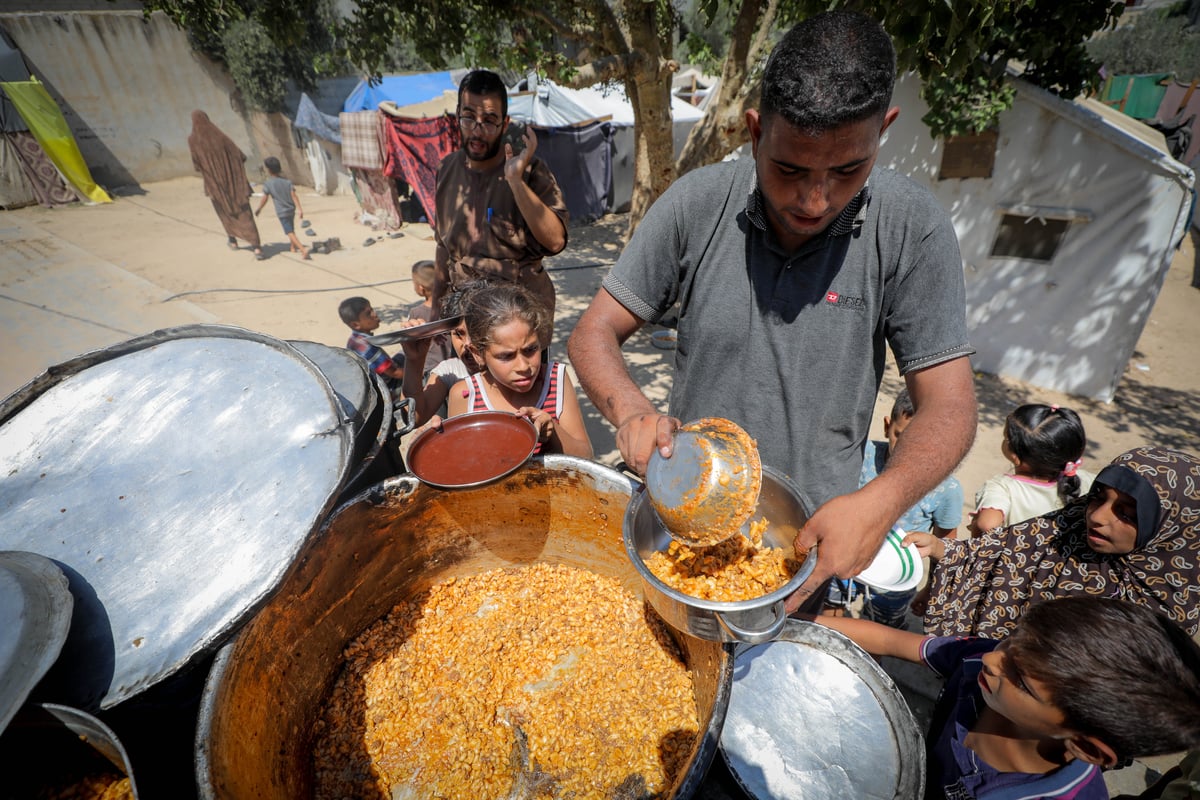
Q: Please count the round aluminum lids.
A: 4